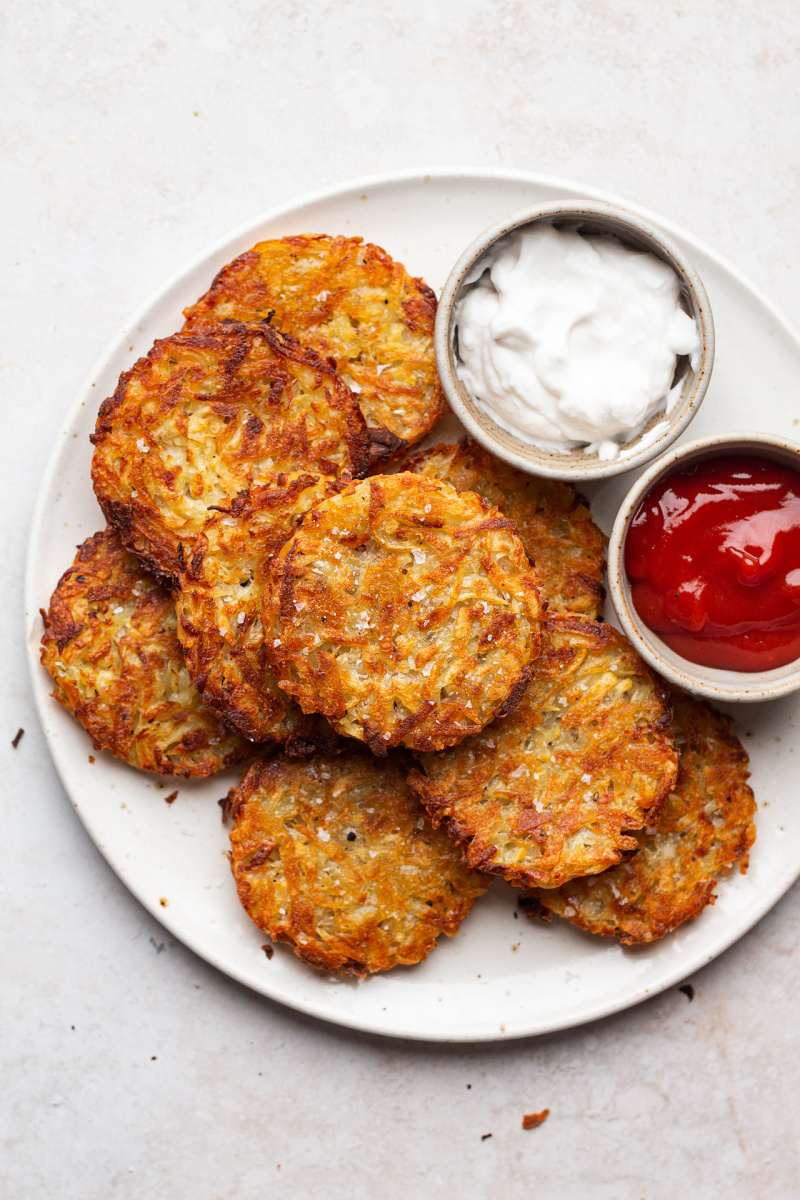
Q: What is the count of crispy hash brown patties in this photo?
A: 9